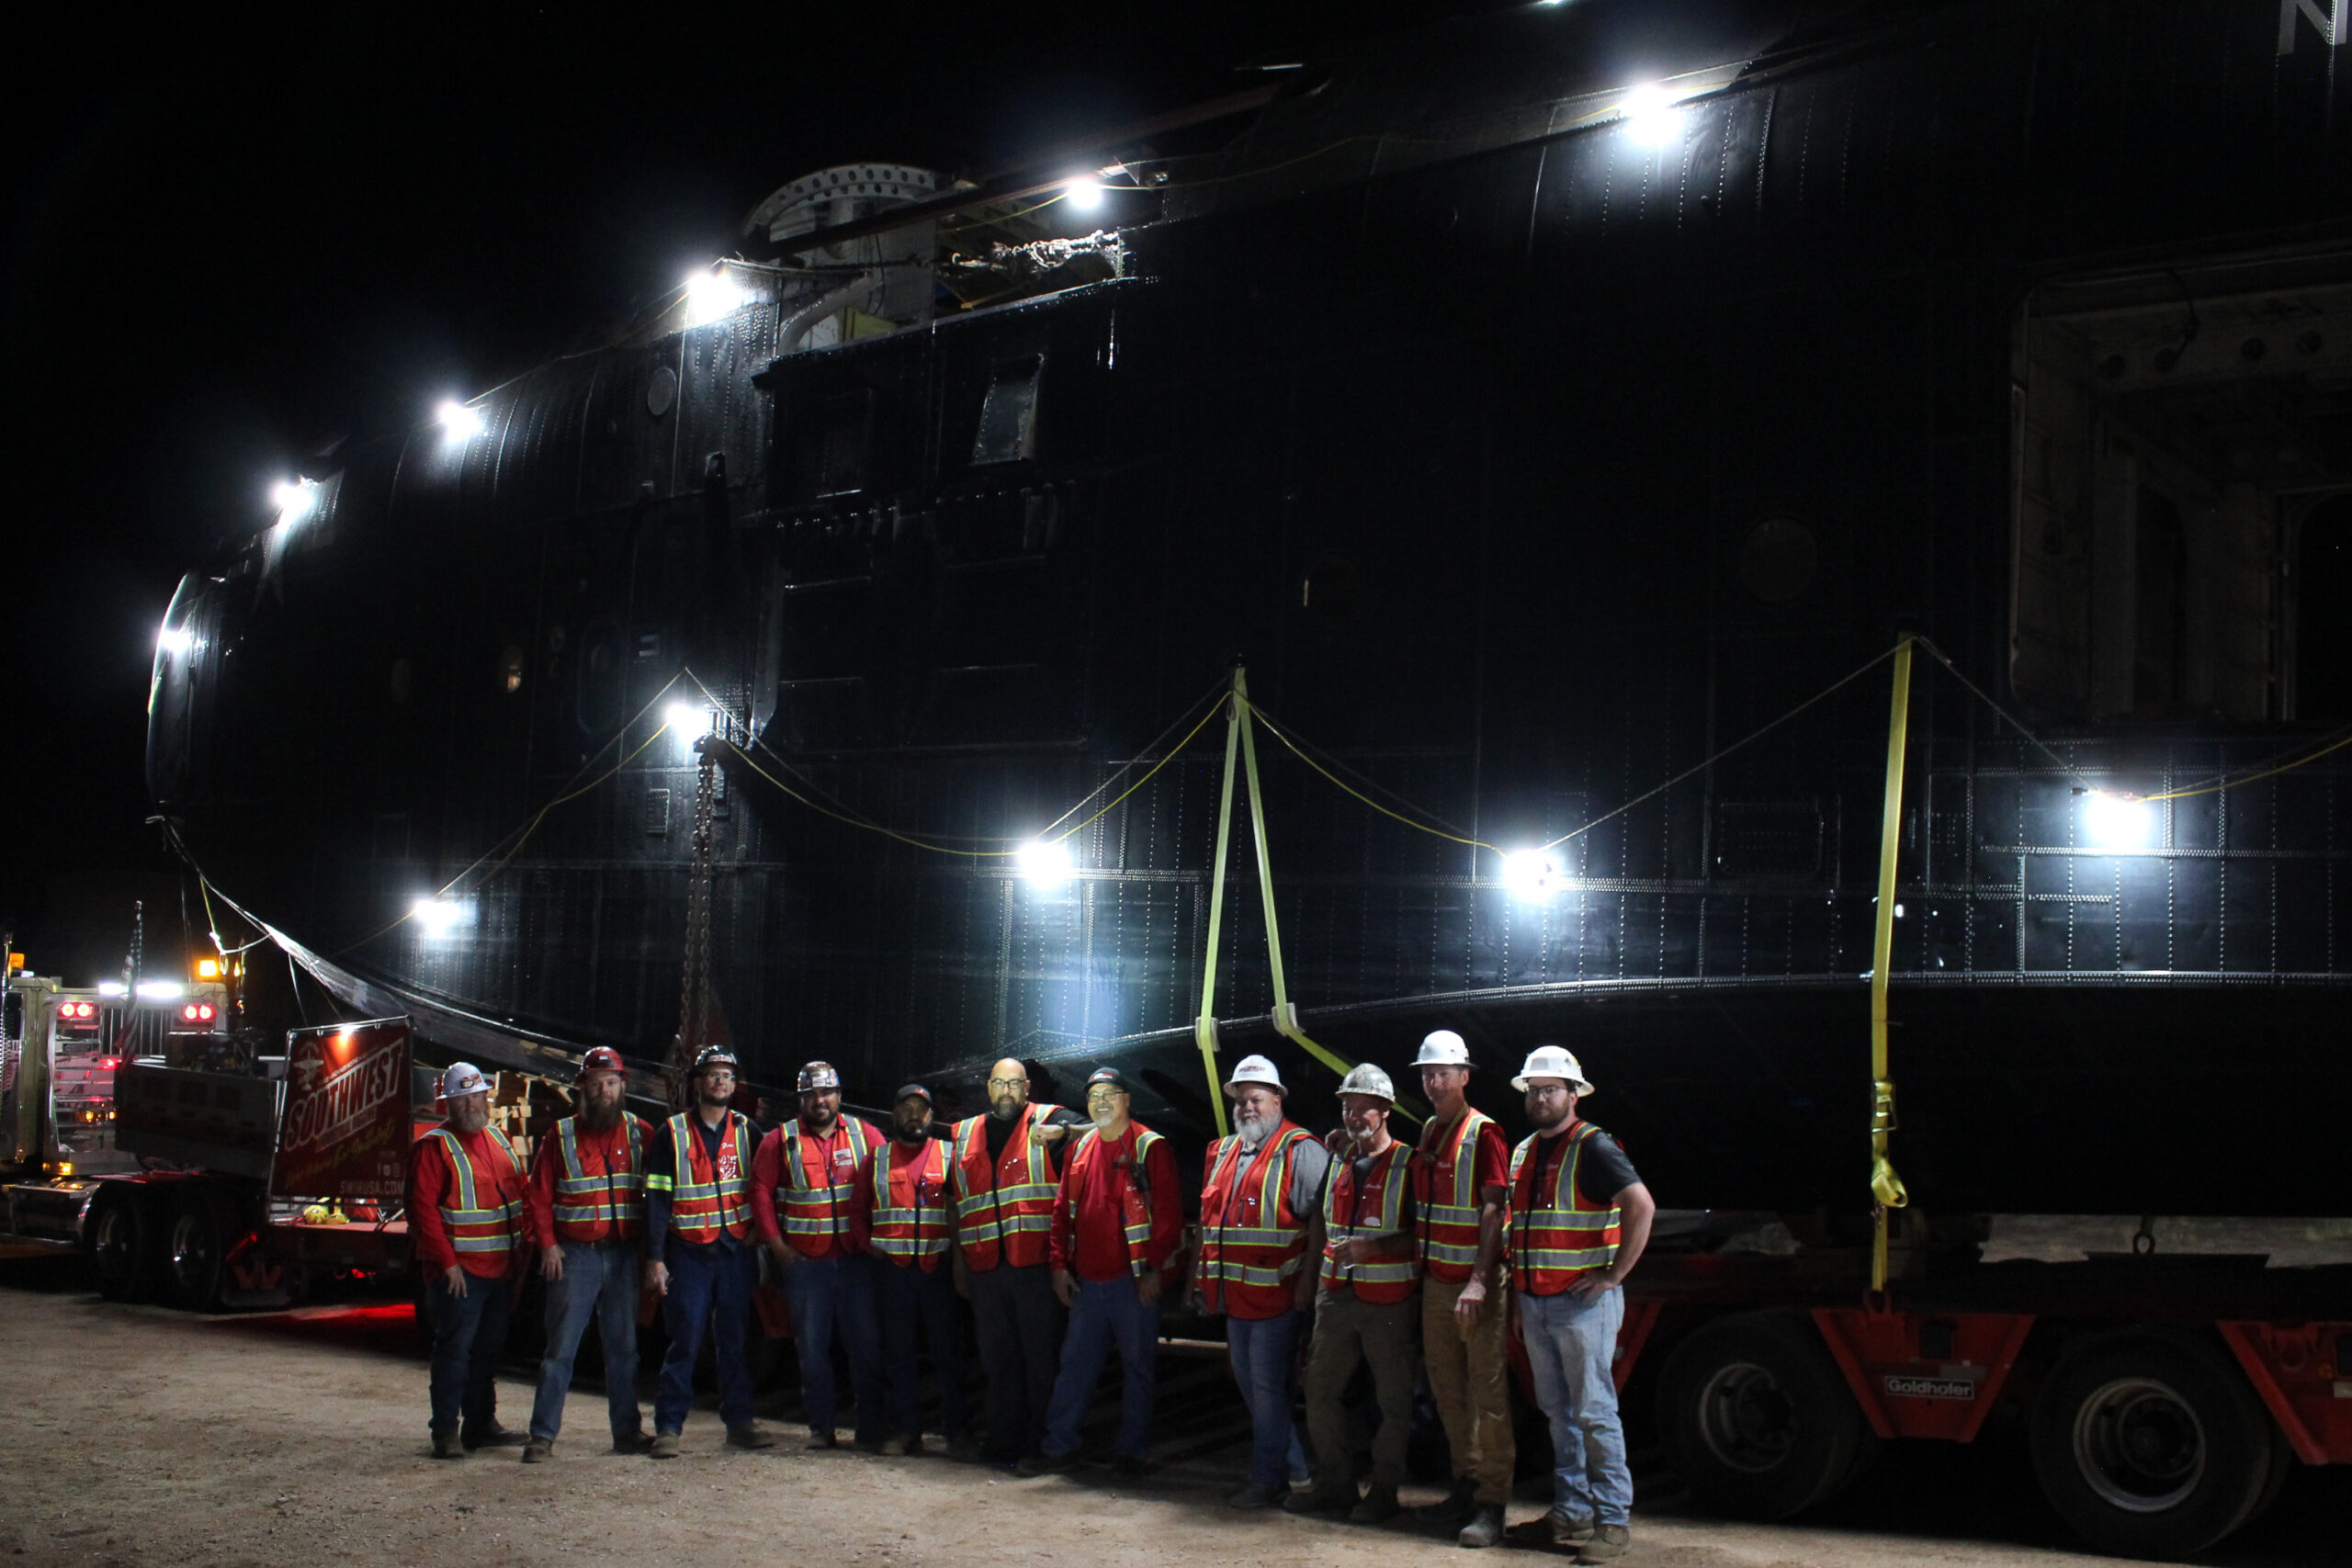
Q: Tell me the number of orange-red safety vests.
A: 11